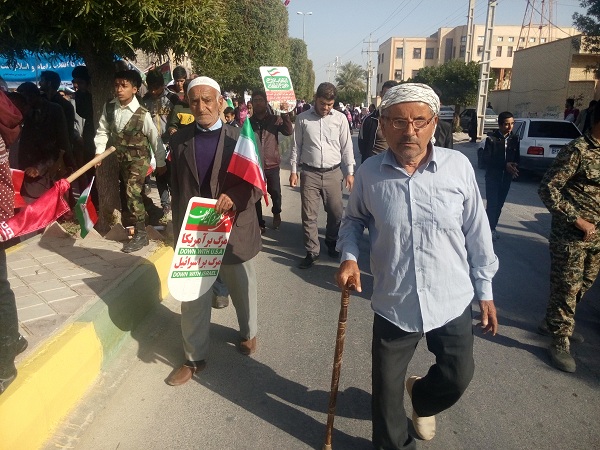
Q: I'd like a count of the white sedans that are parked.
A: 1